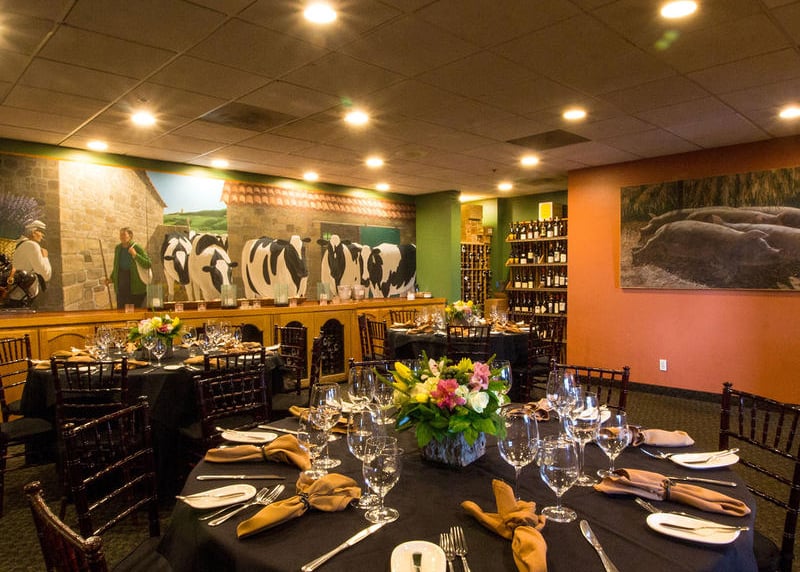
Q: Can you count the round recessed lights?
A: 13